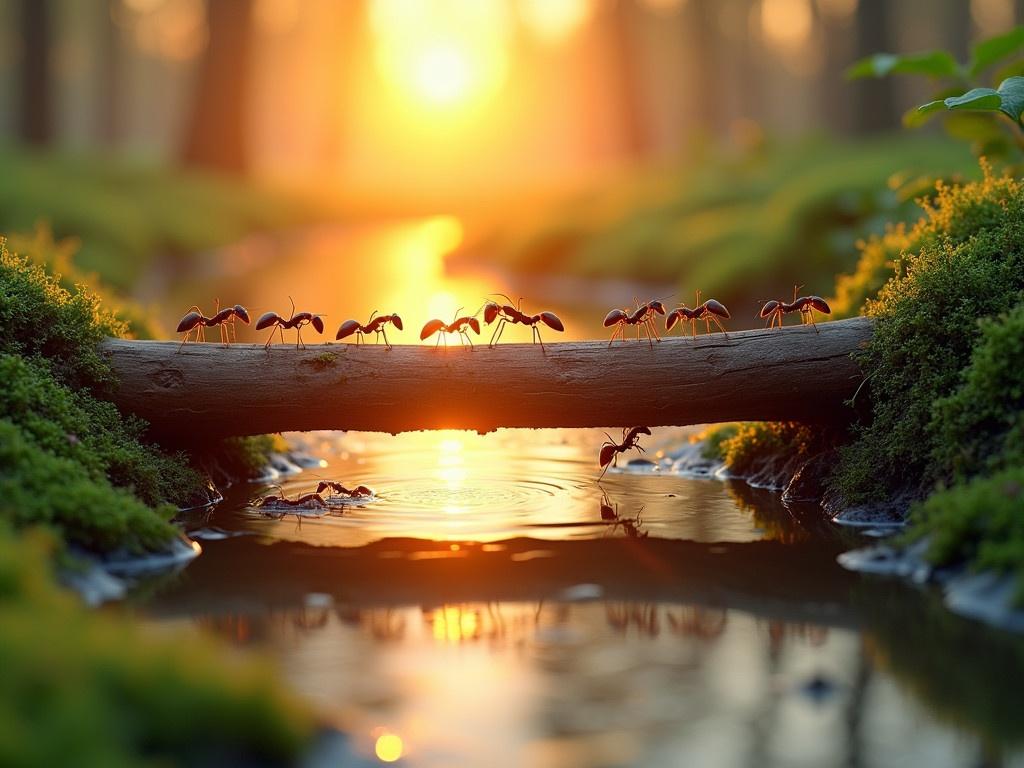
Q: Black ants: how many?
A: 11